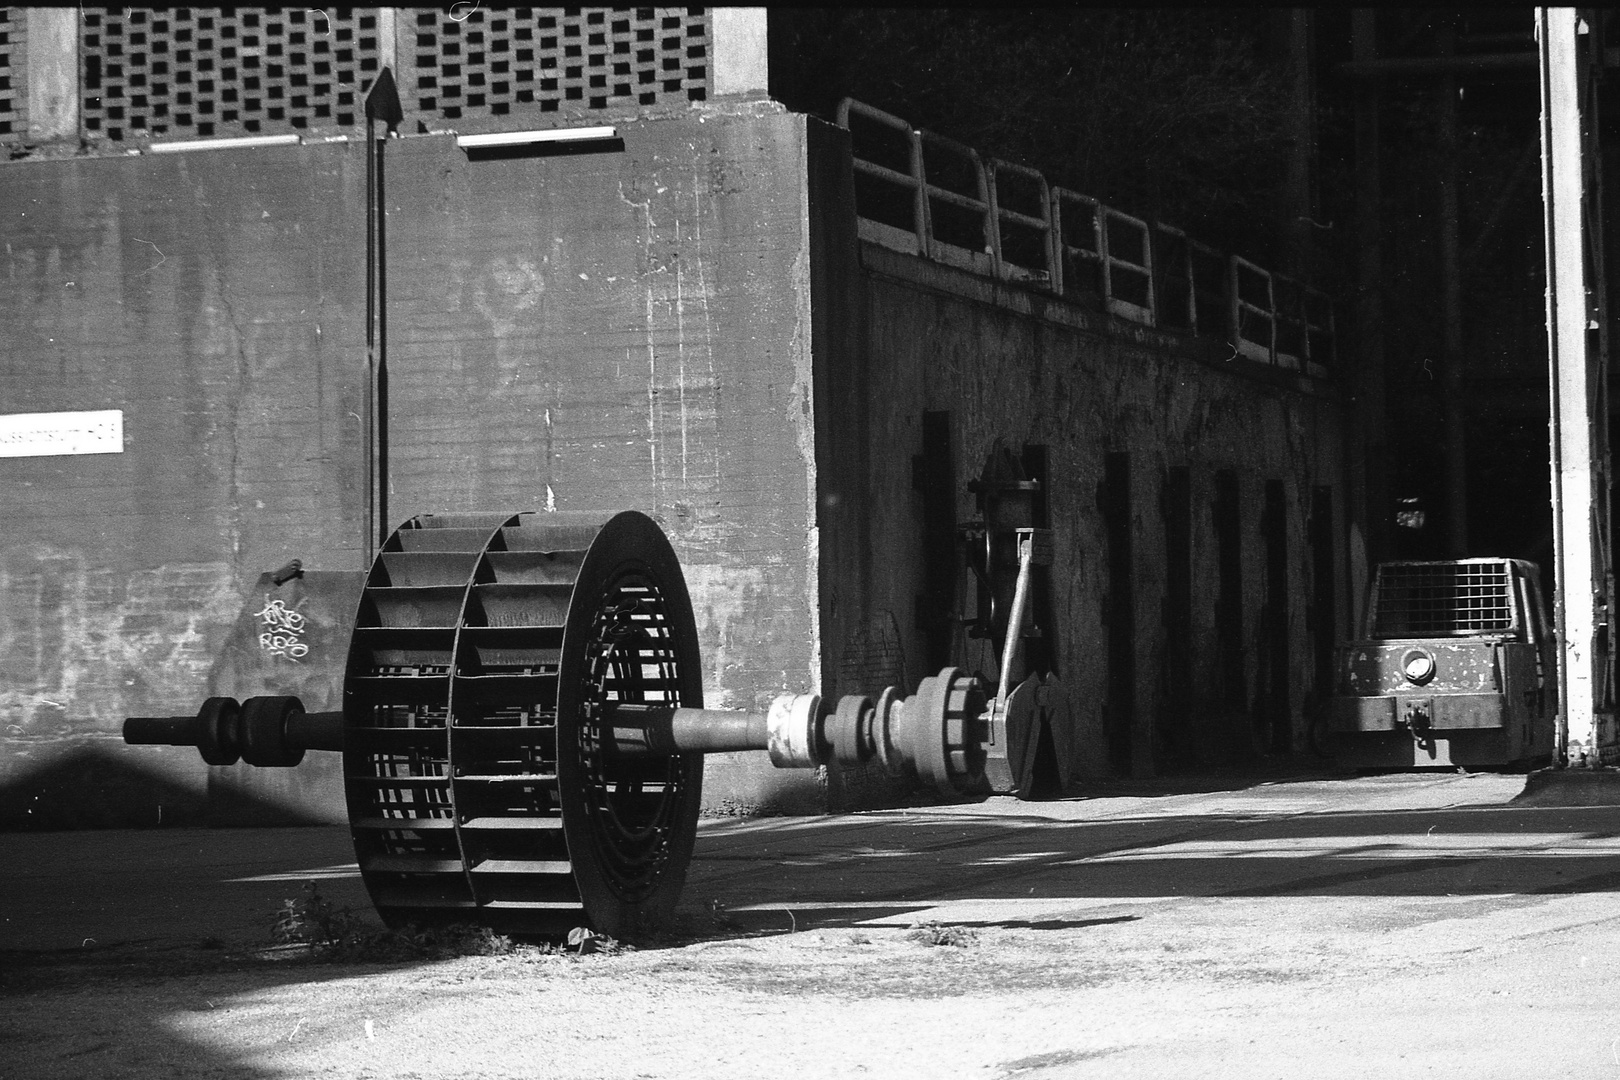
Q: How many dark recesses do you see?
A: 7